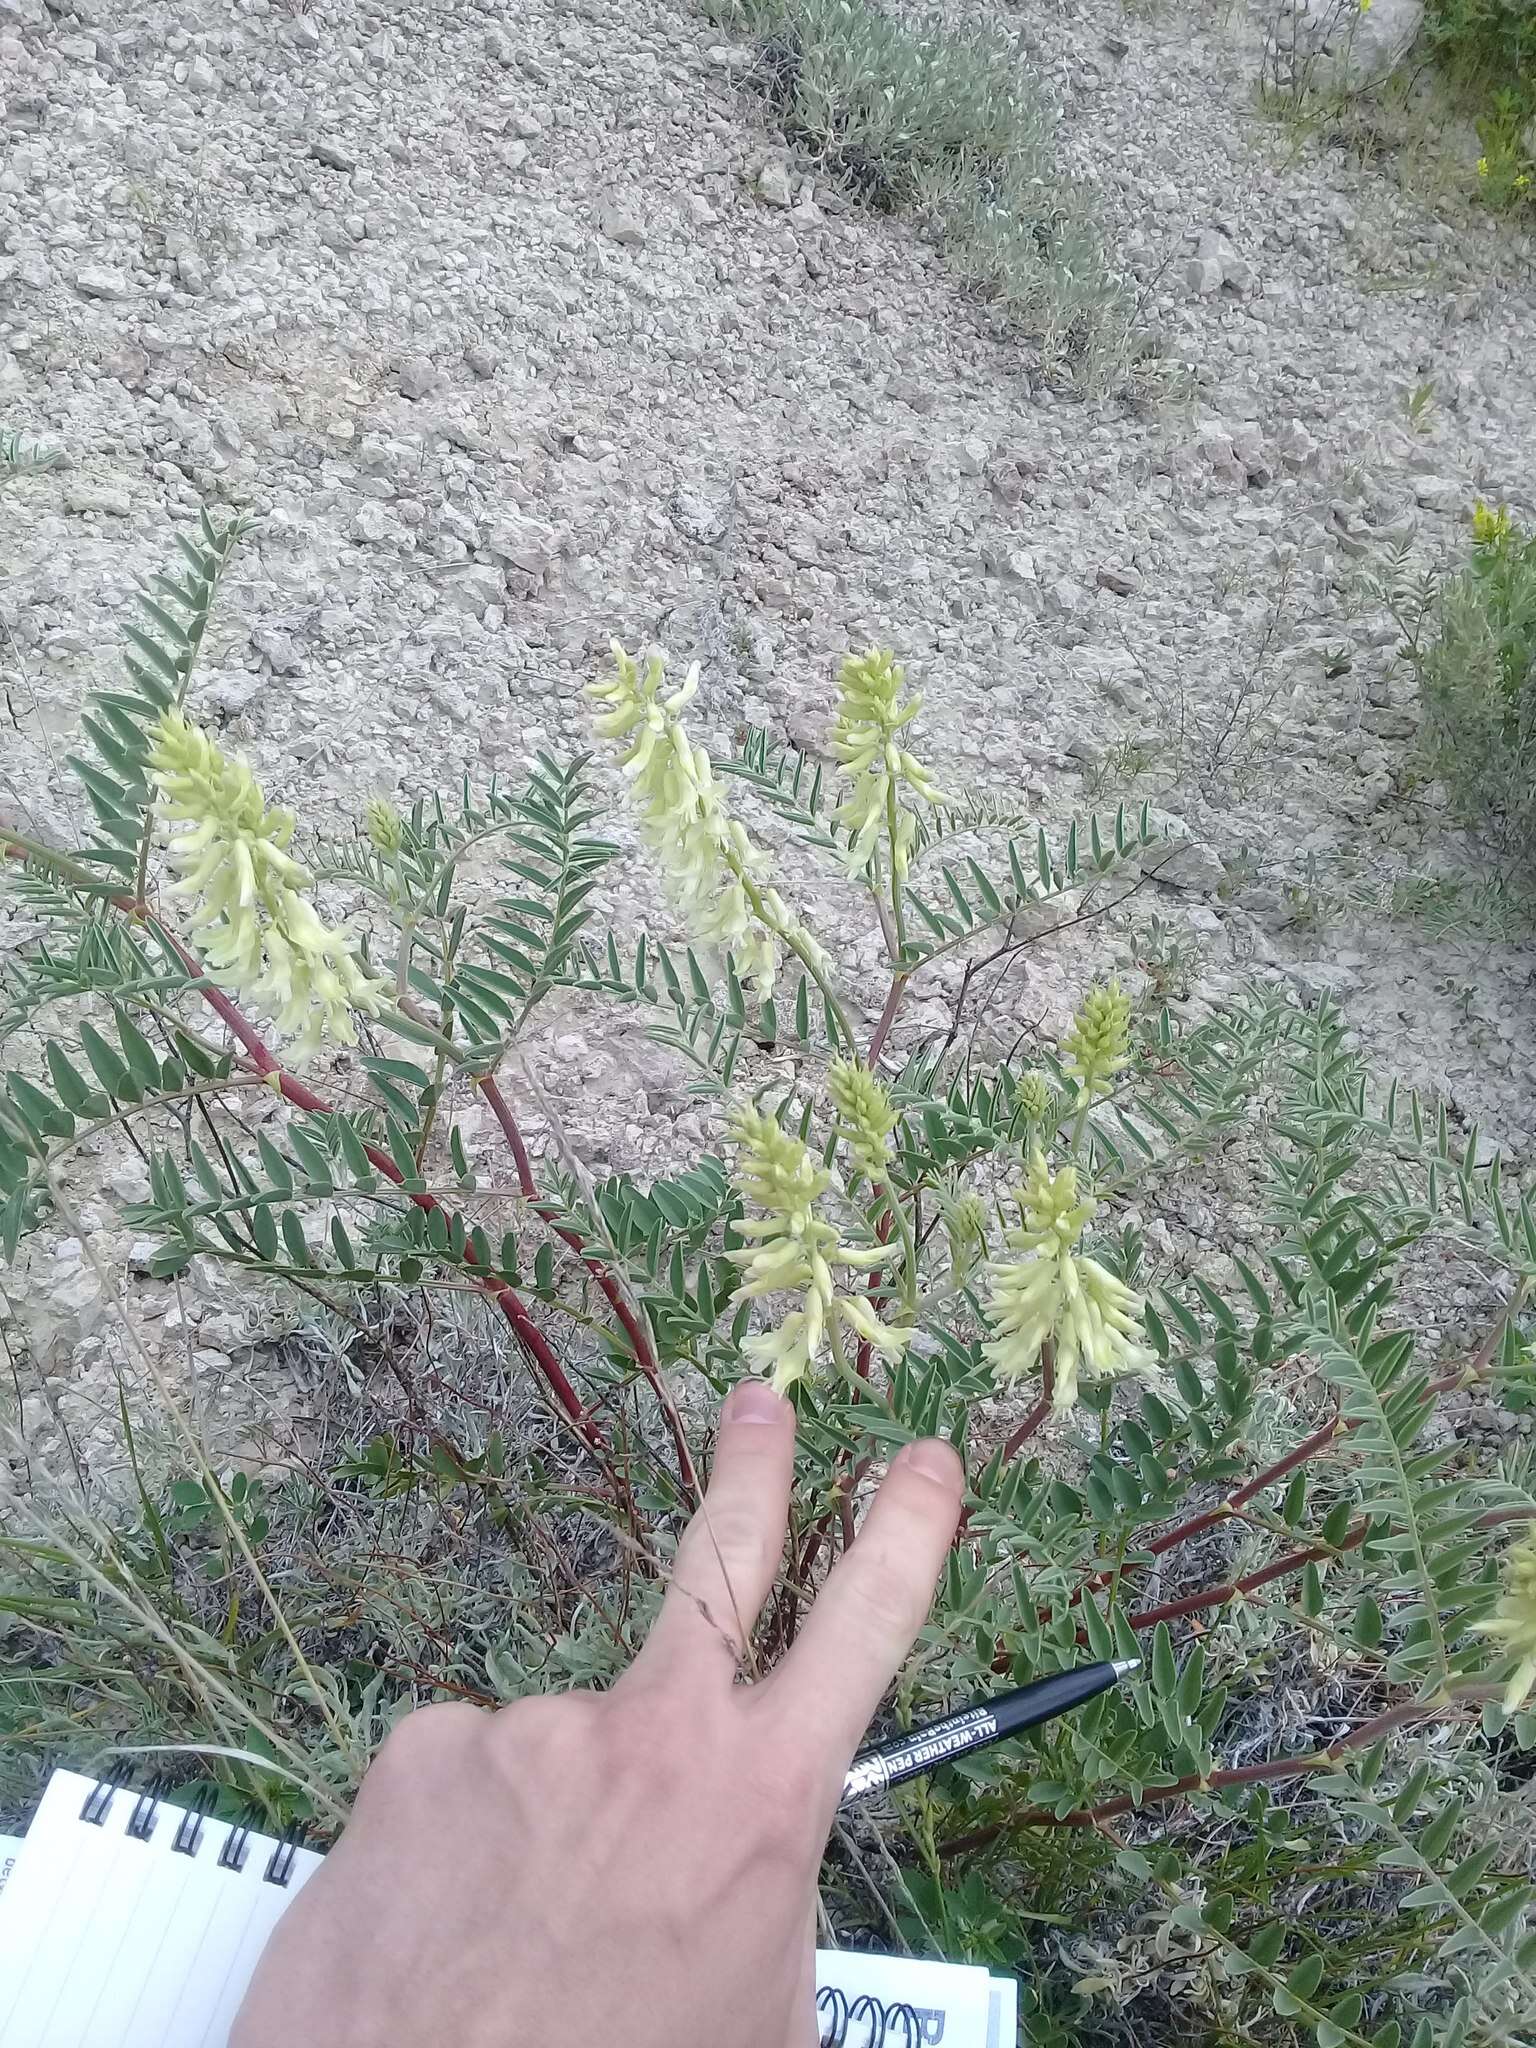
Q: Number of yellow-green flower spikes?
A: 11